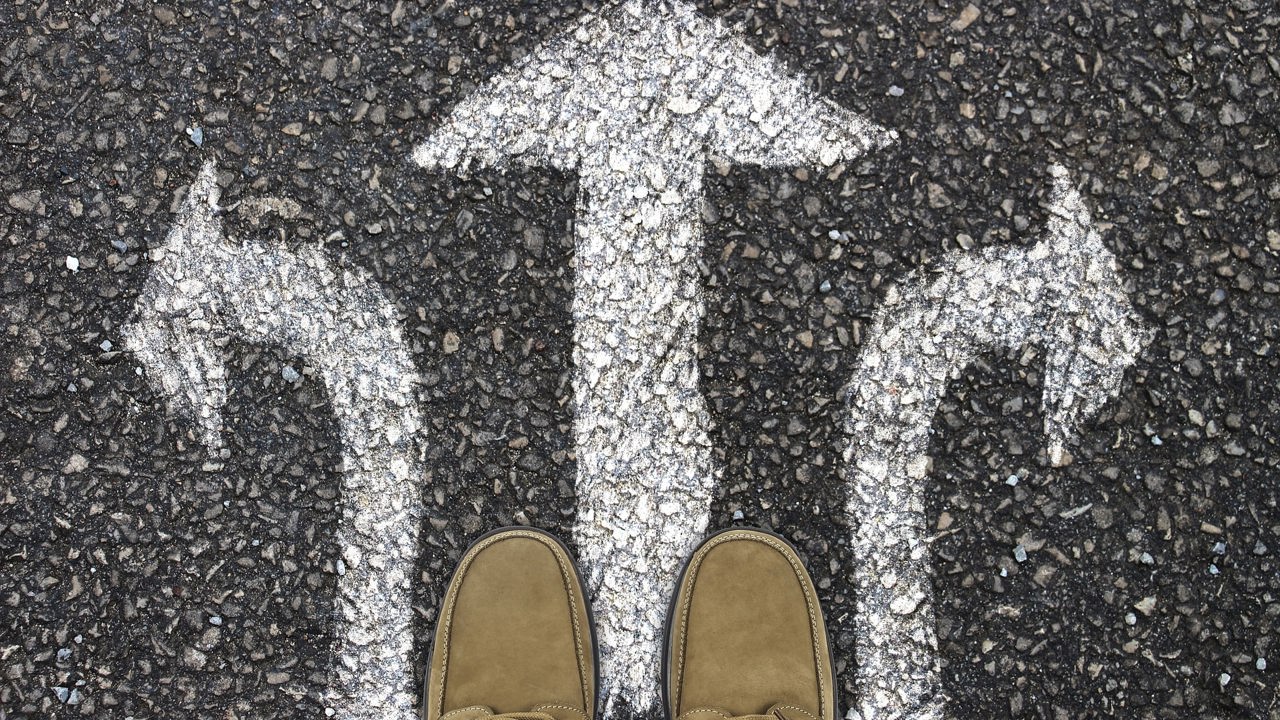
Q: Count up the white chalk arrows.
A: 3